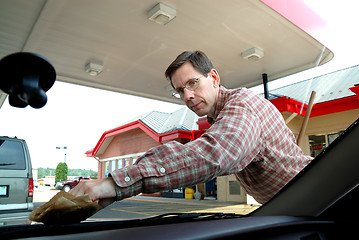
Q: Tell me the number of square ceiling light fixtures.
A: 3